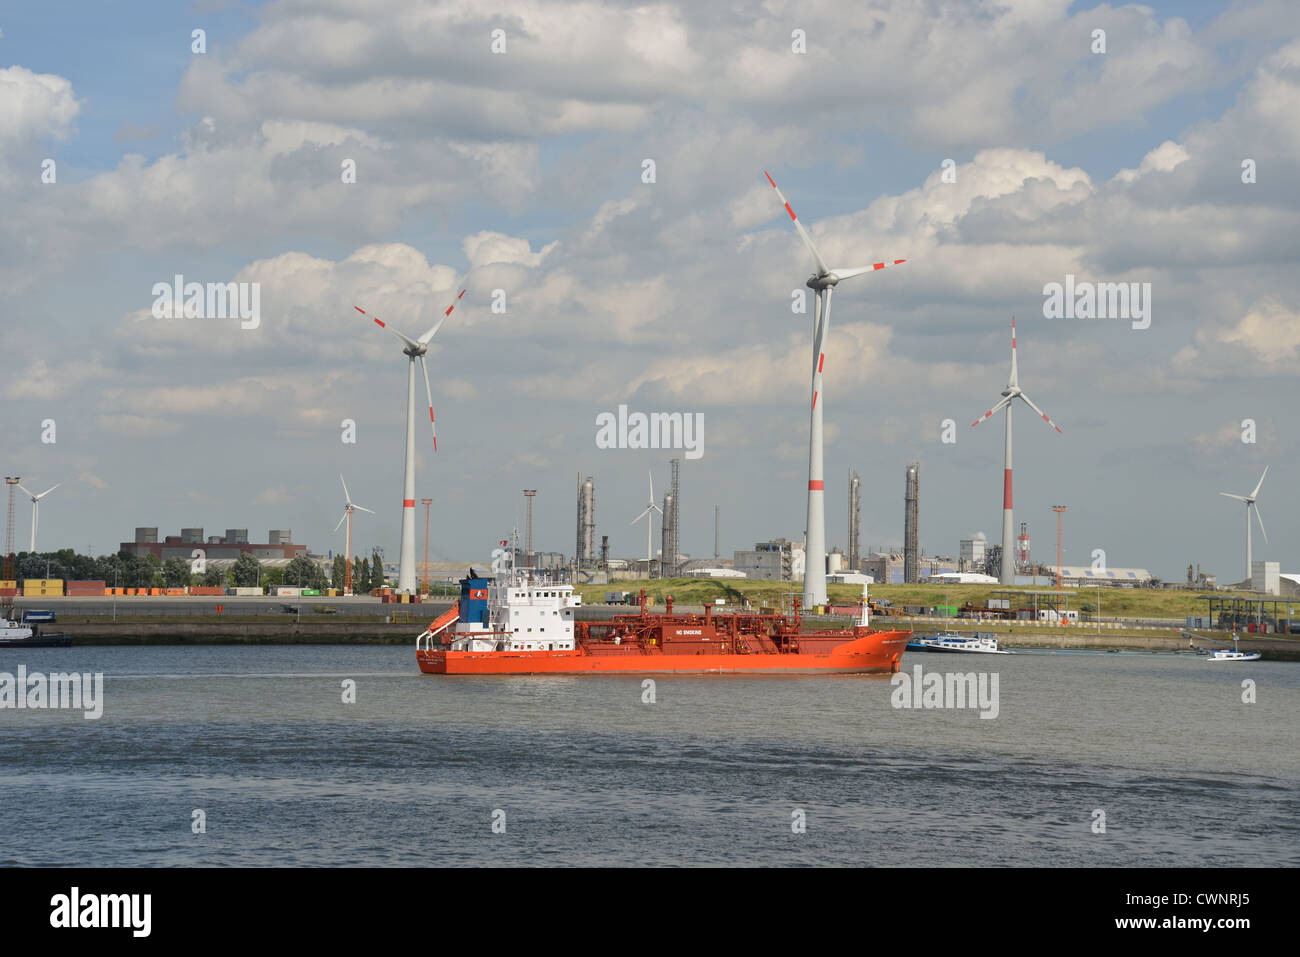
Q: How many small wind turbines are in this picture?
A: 4